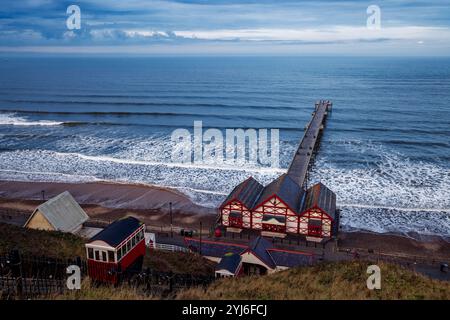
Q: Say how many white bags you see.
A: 0